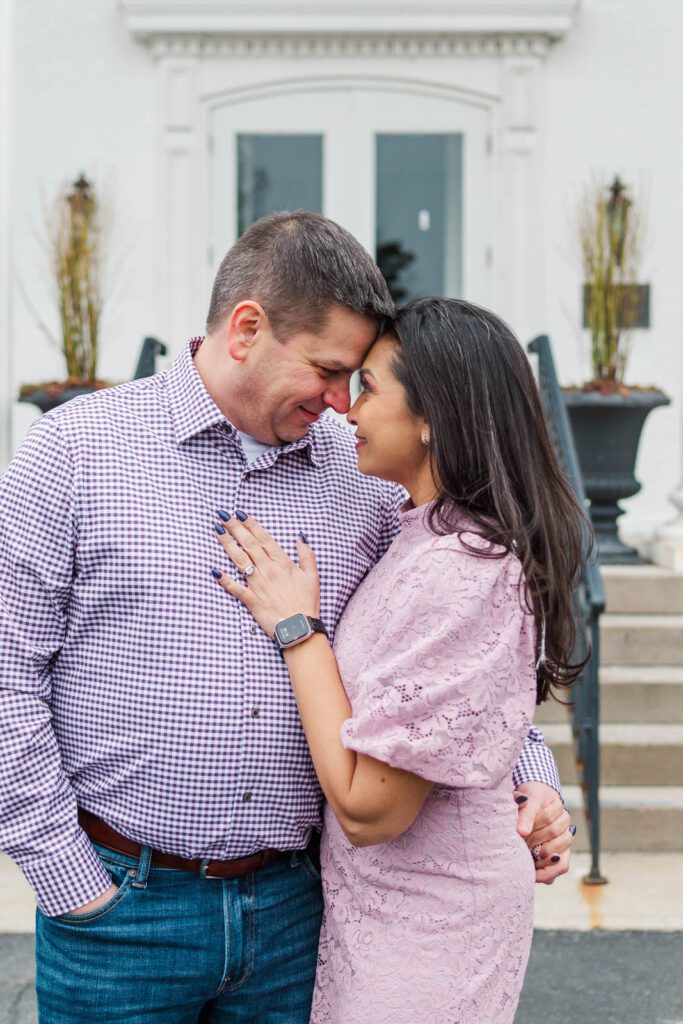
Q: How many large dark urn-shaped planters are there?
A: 2